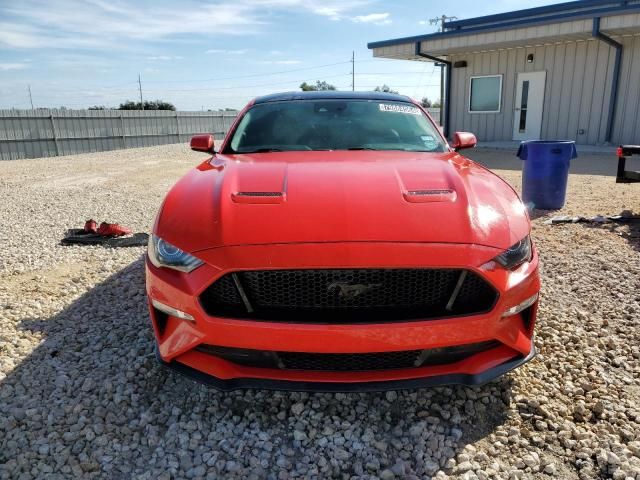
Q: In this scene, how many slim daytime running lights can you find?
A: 2